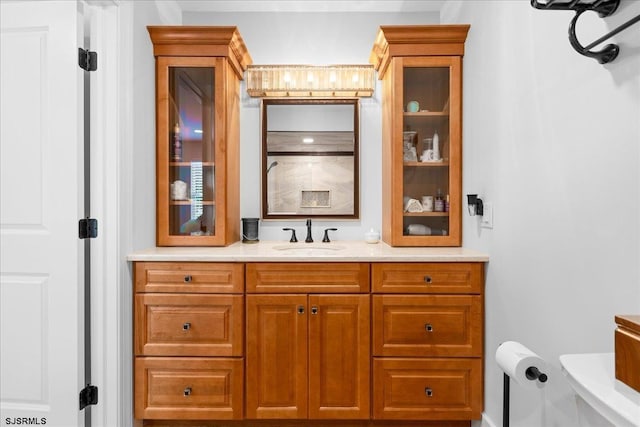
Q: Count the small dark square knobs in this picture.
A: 8